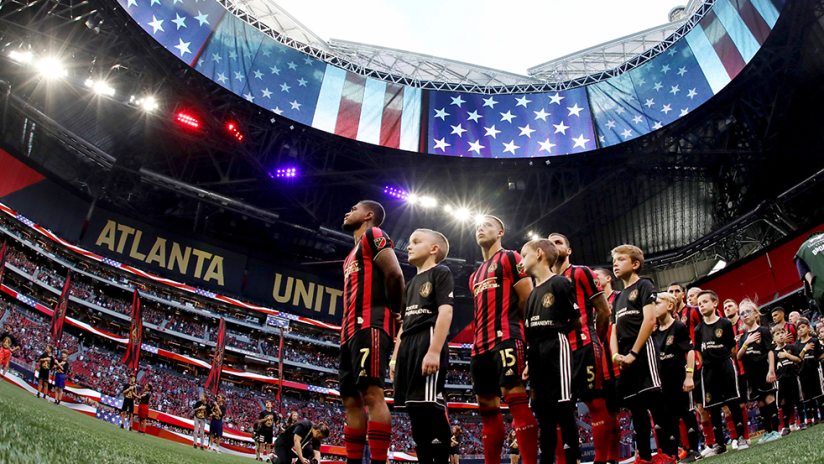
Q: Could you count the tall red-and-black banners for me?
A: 5